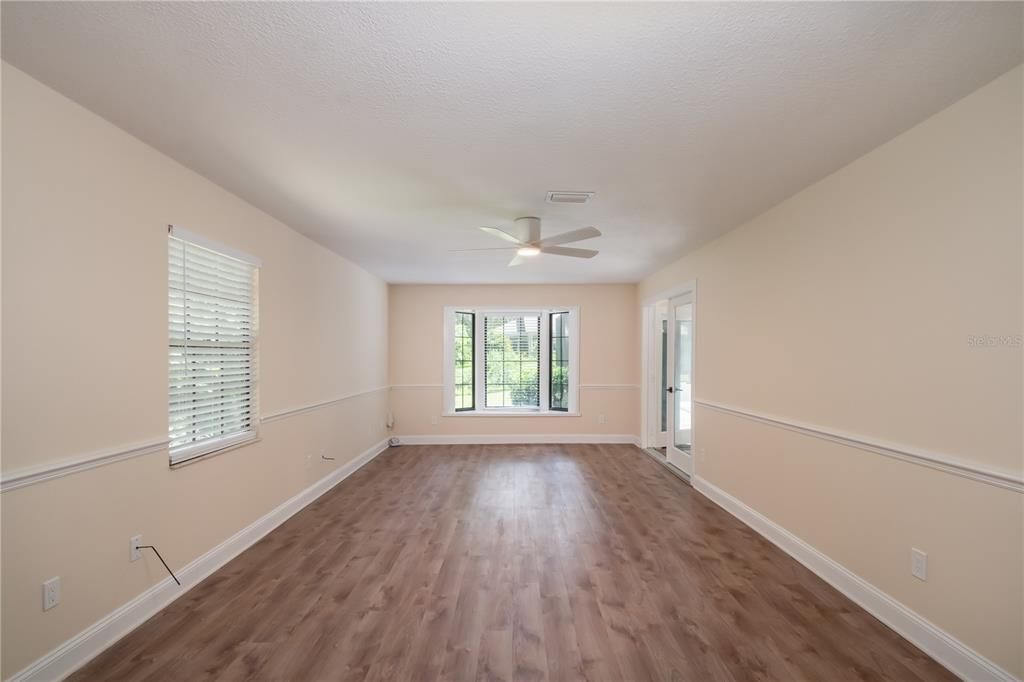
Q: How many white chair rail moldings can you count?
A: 5